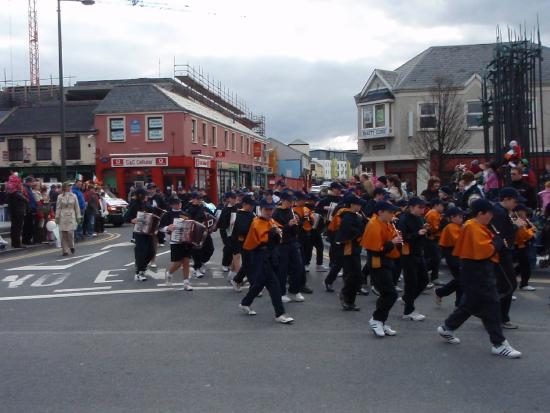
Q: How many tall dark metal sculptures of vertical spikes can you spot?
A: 1